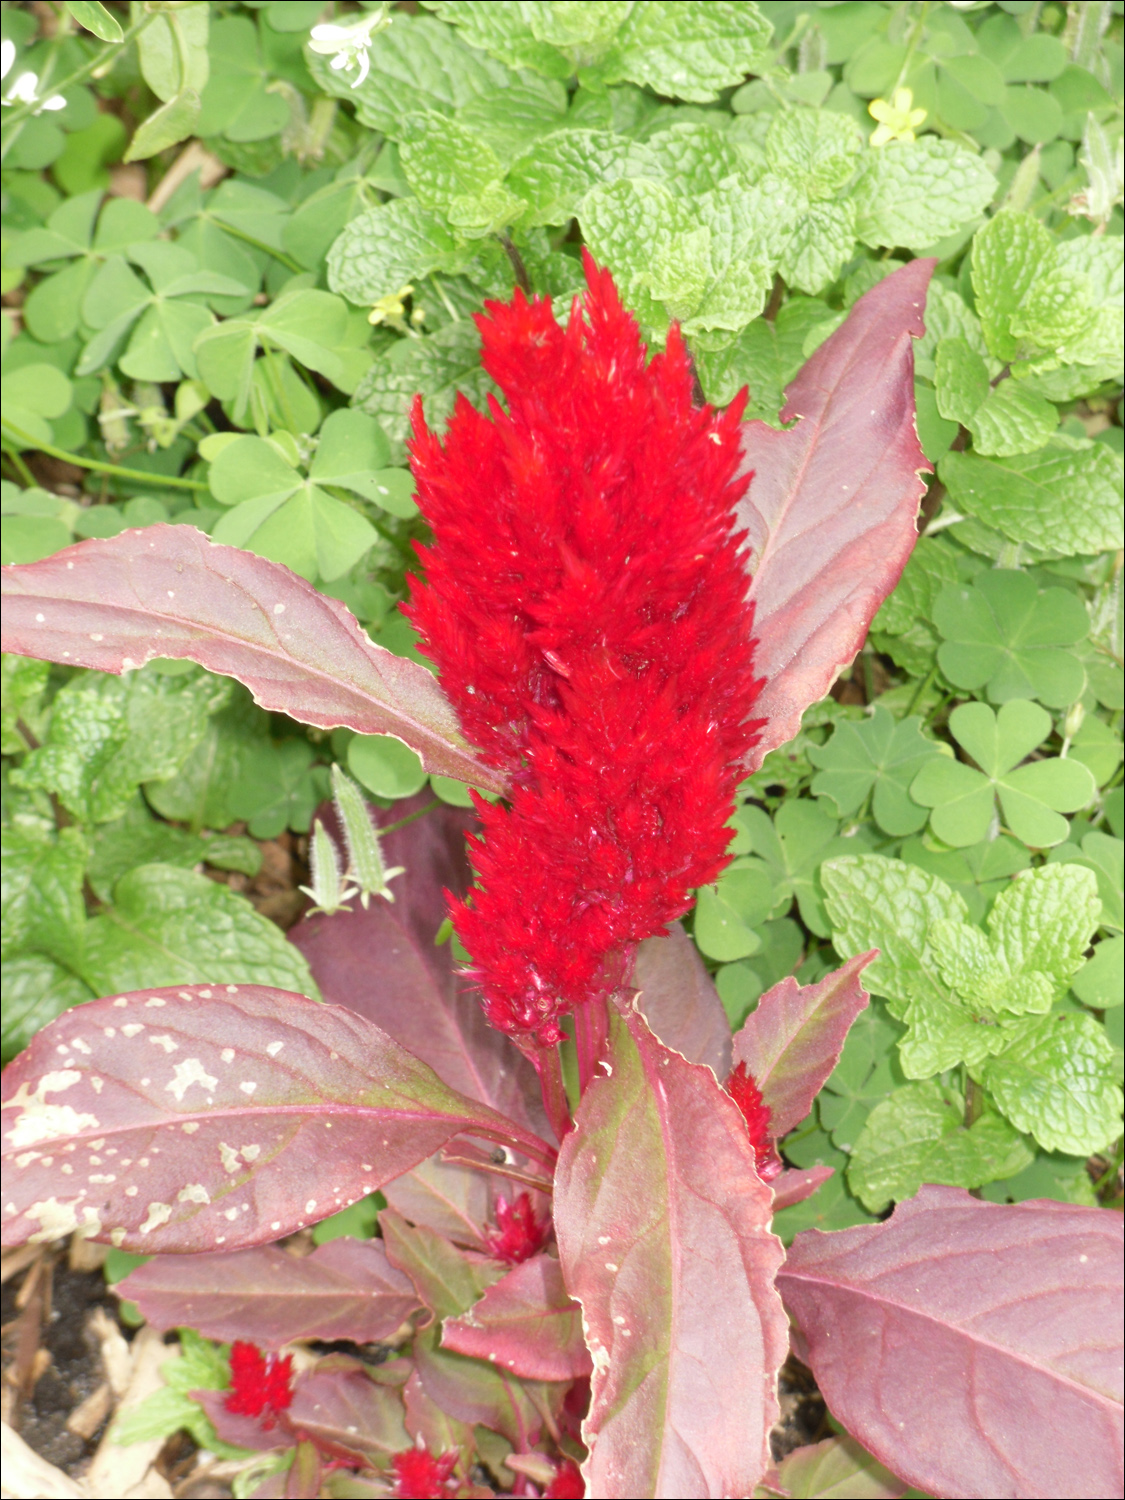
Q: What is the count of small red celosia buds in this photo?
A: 5